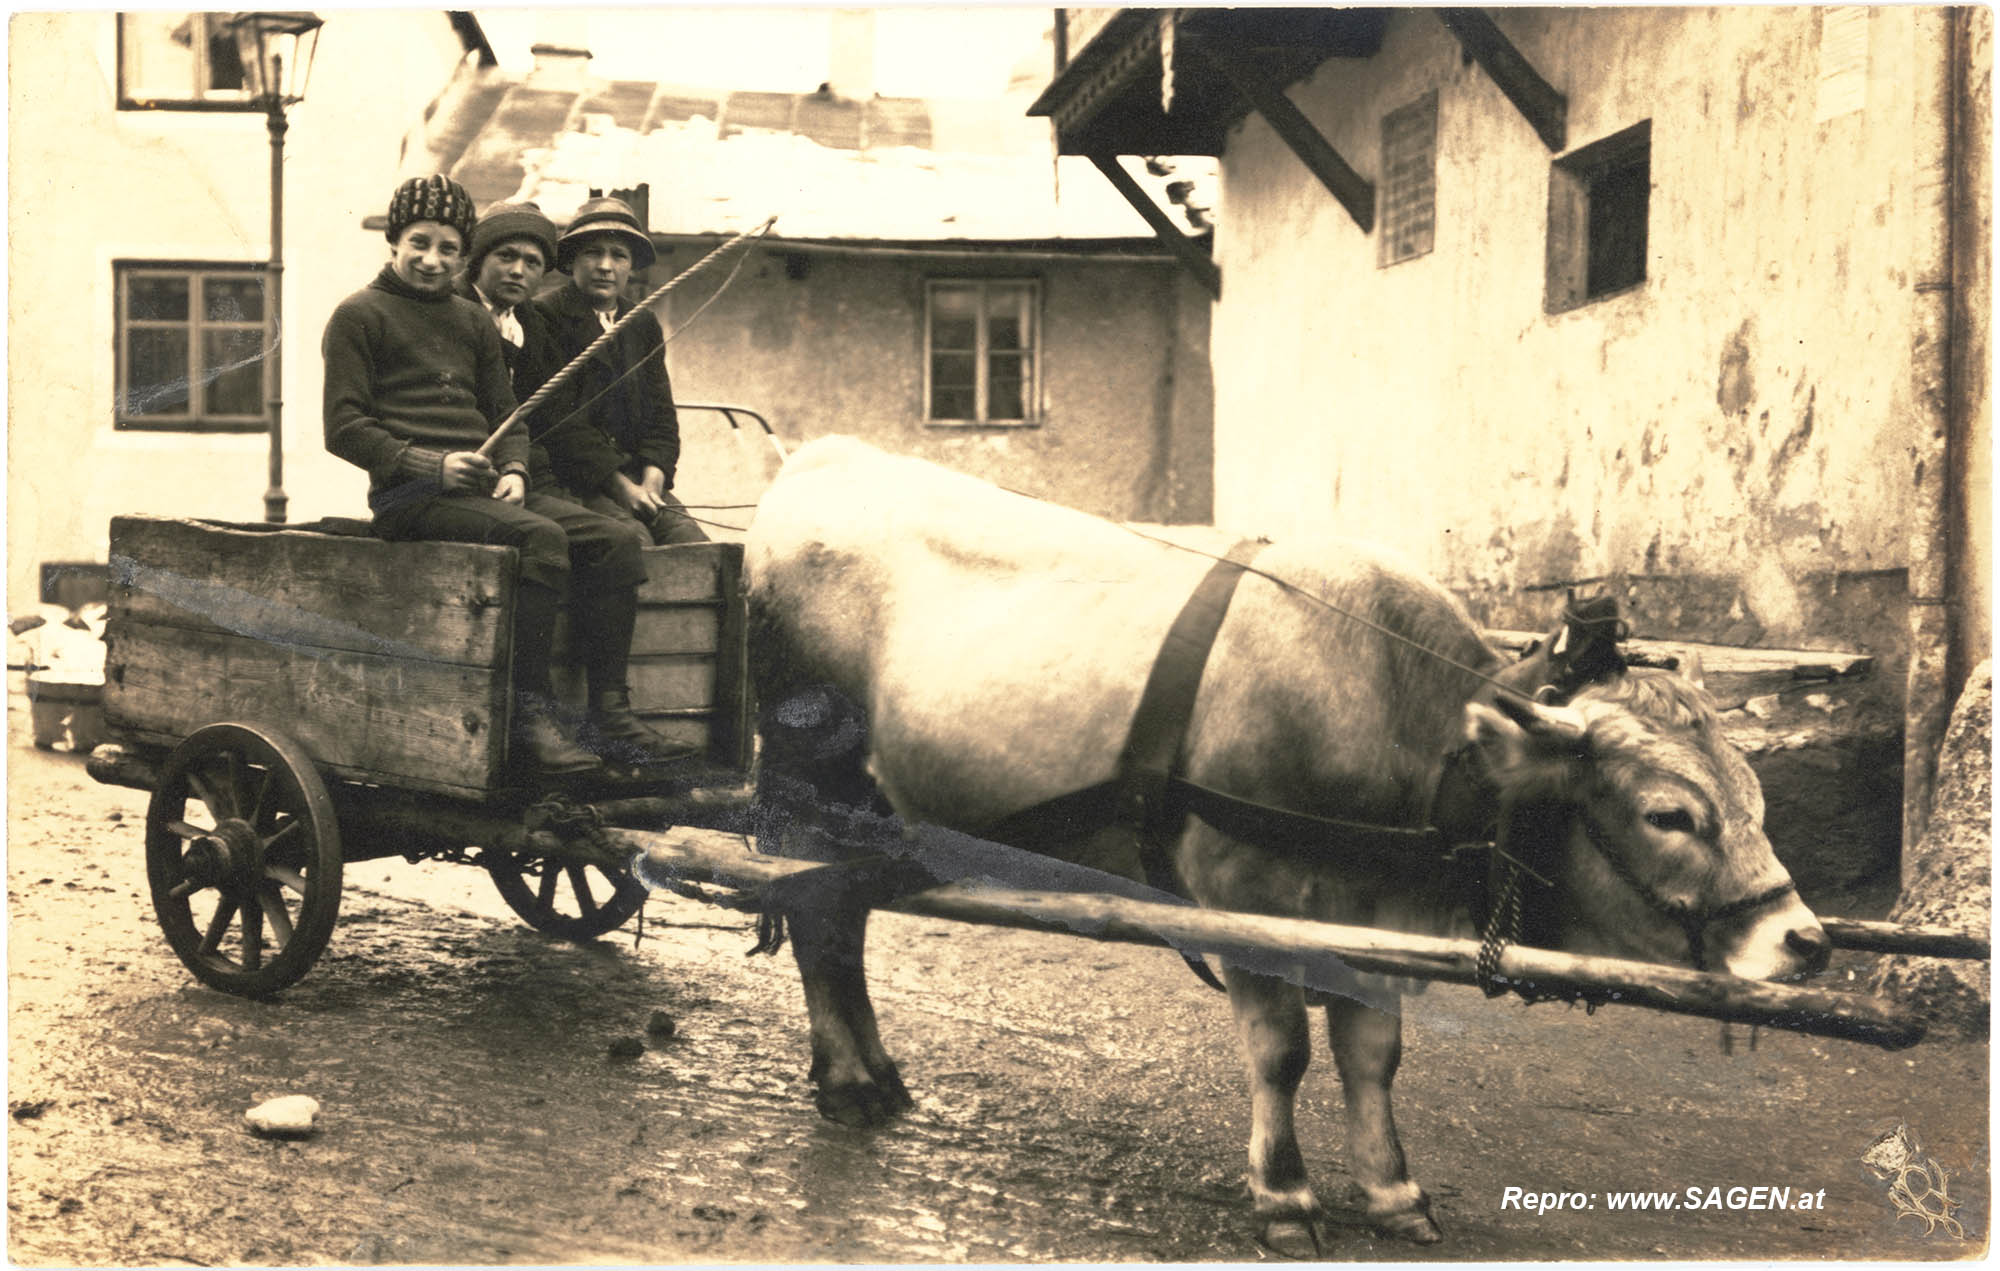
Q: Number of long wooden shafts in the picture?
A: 2